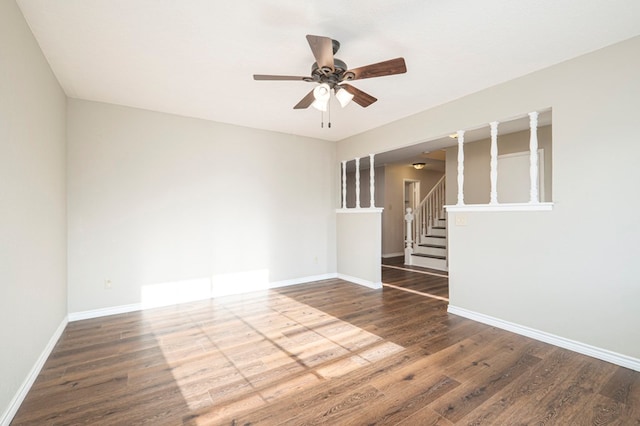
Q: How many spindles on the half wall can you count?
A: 6